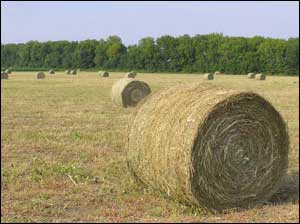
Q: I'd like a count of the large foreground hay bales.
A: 1